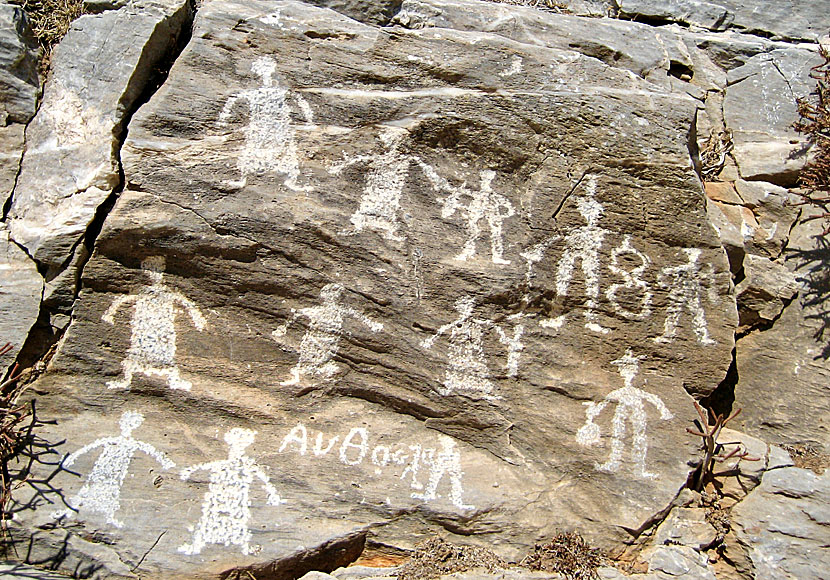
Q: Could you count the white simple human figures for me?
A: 12